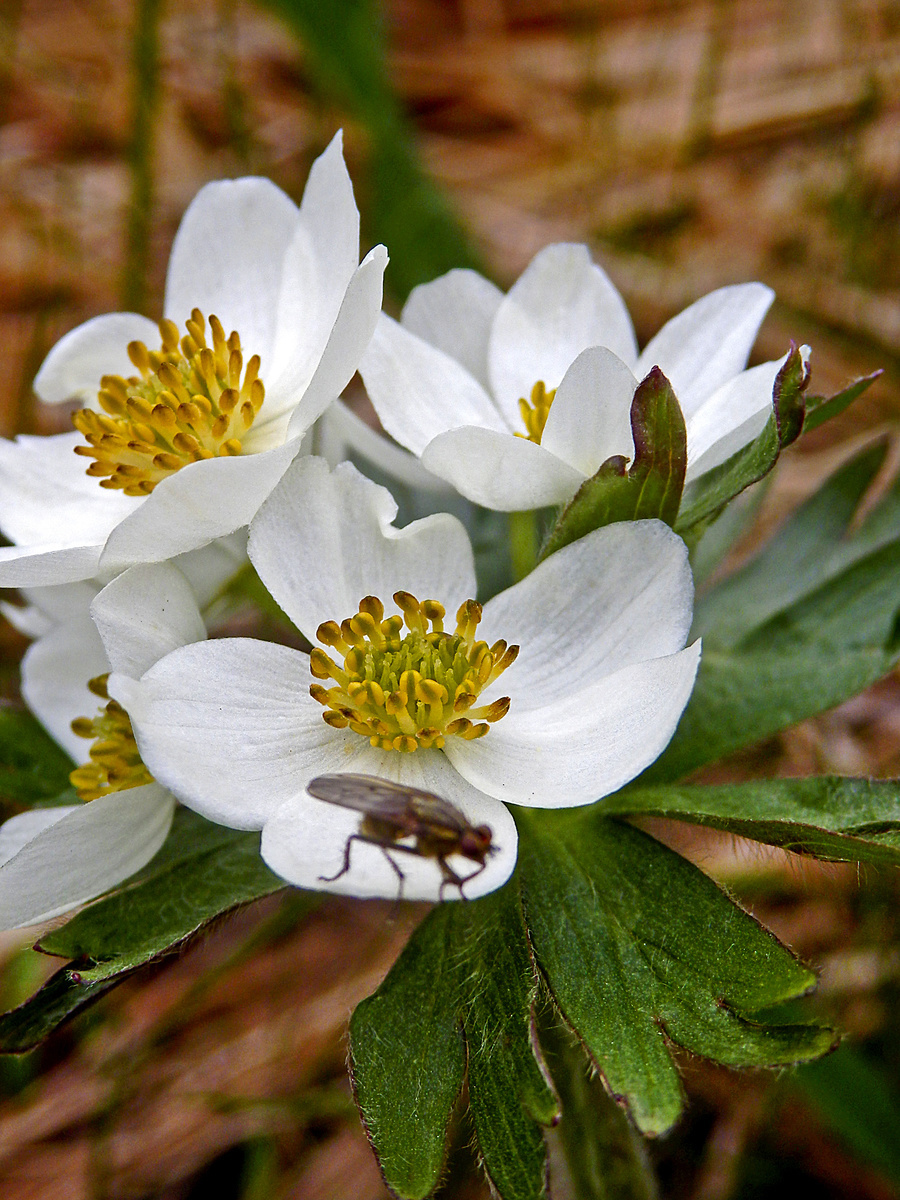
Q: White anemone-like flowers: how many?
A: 4